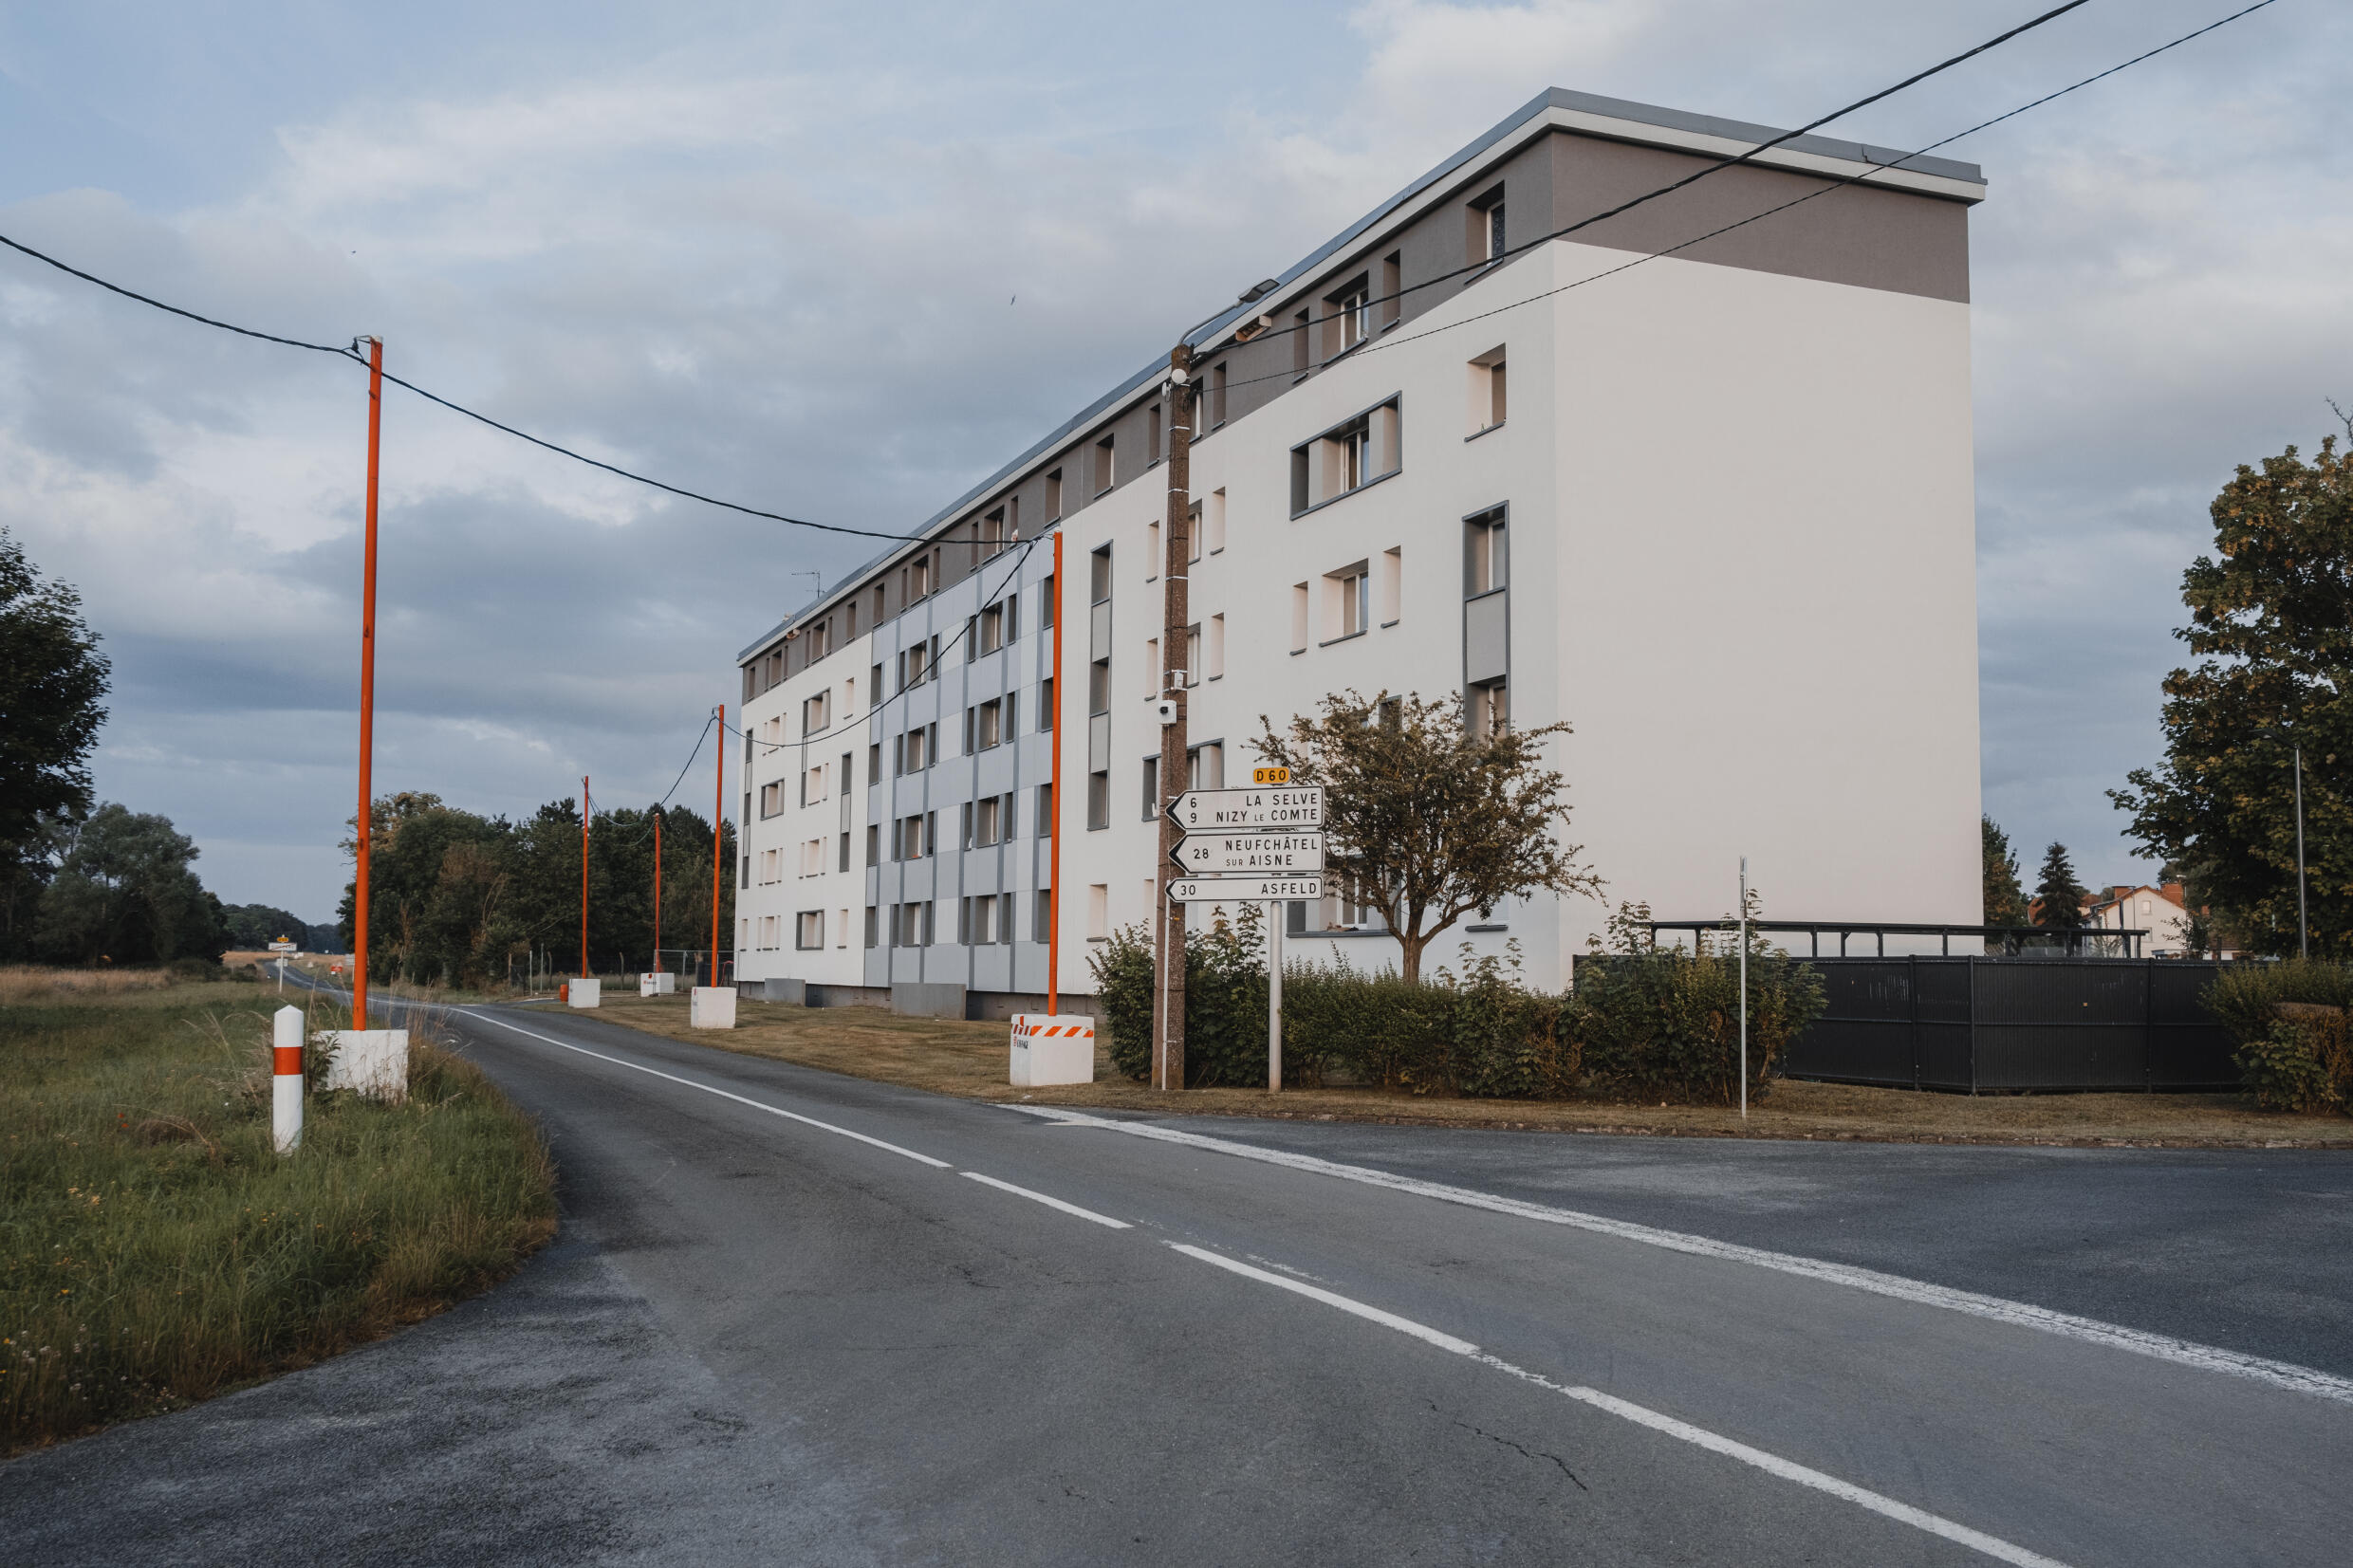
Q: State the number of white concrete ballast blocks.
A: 5